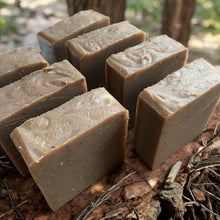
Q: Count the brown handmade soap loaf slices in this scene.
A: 7